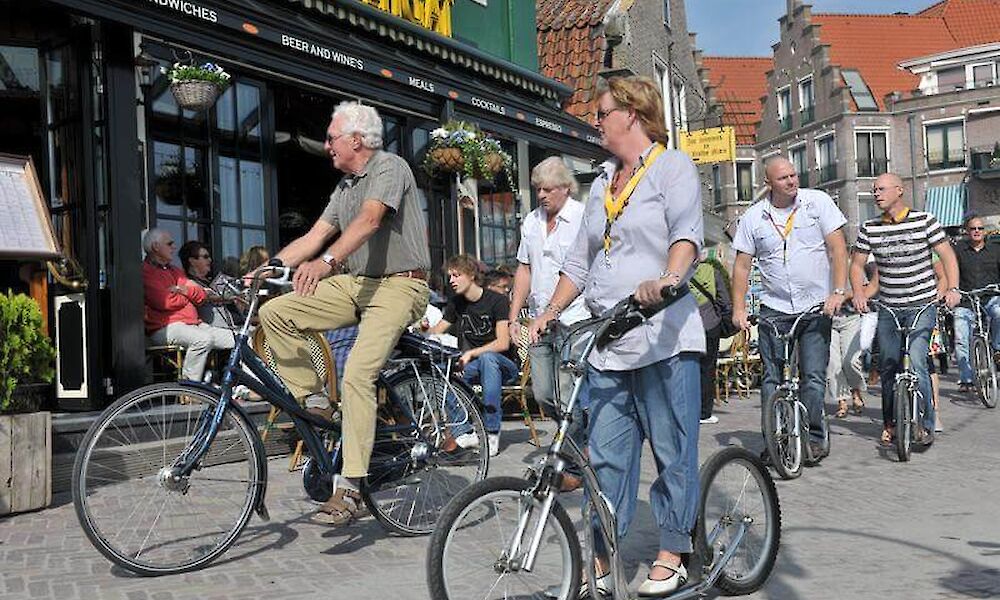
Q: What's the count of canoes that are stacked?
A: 0